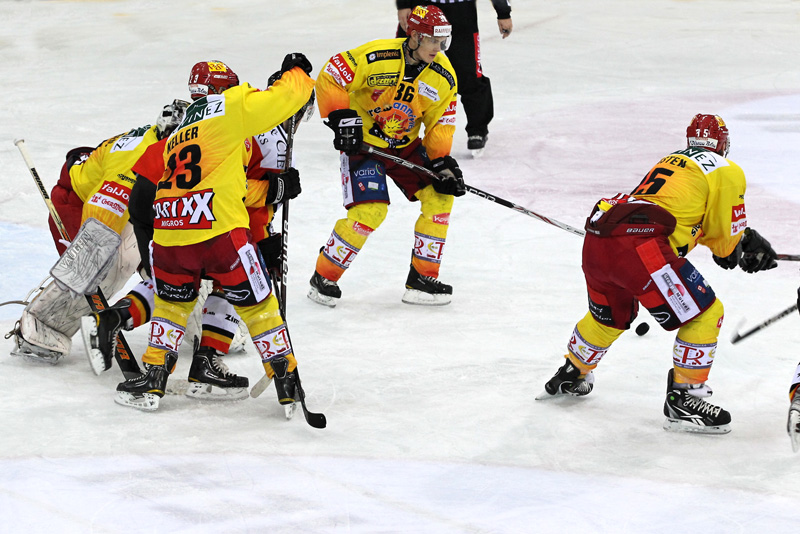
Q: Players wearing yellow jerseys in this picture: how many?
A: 4